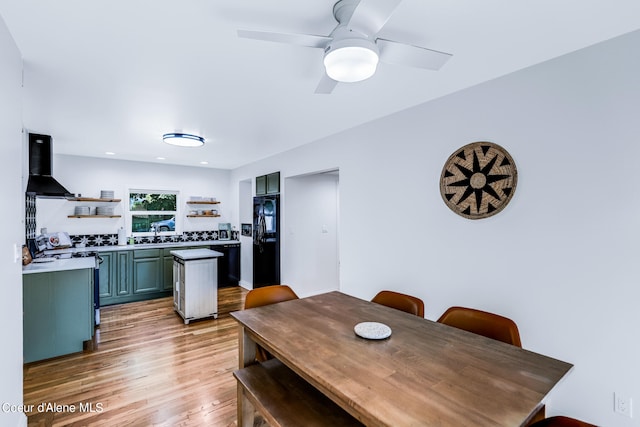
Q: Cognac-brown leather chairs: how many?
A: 4